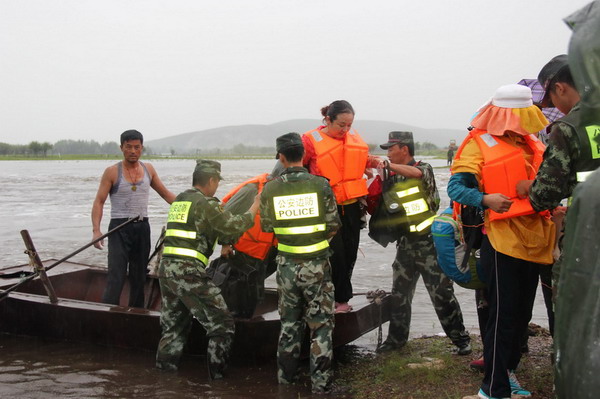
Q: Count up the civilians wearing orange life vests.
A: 3